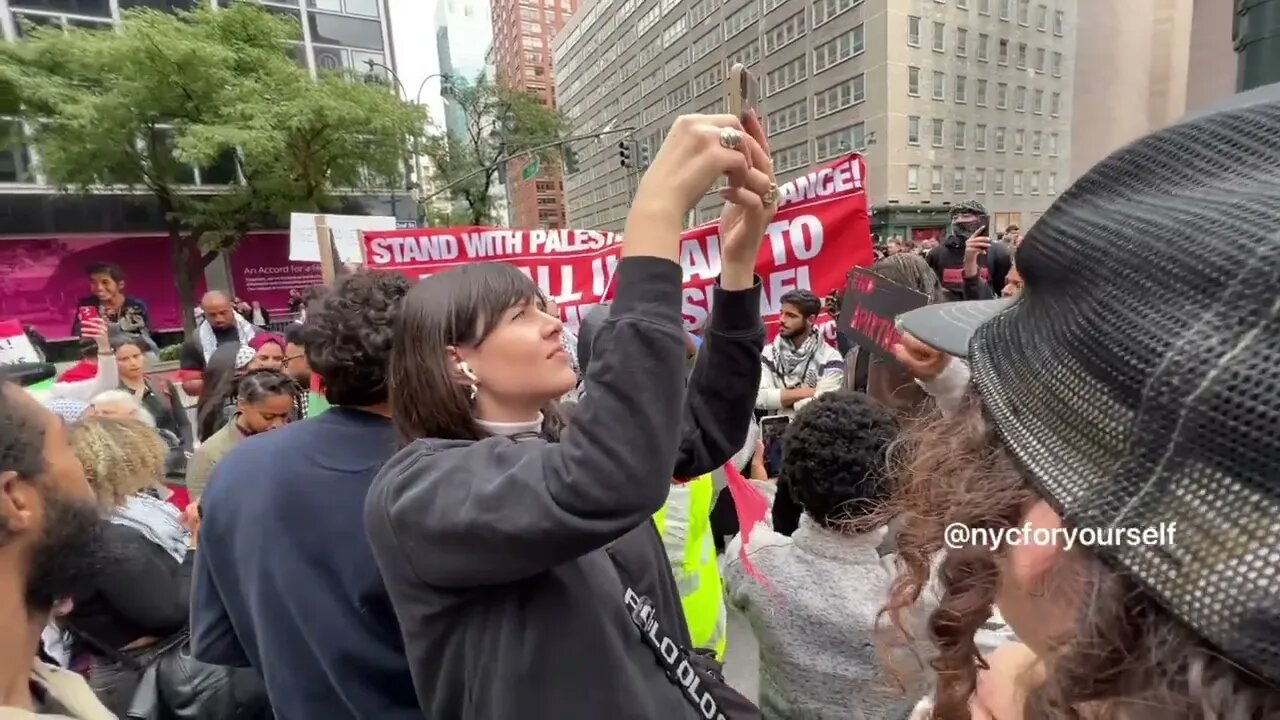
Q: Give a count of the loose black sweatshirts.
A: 1